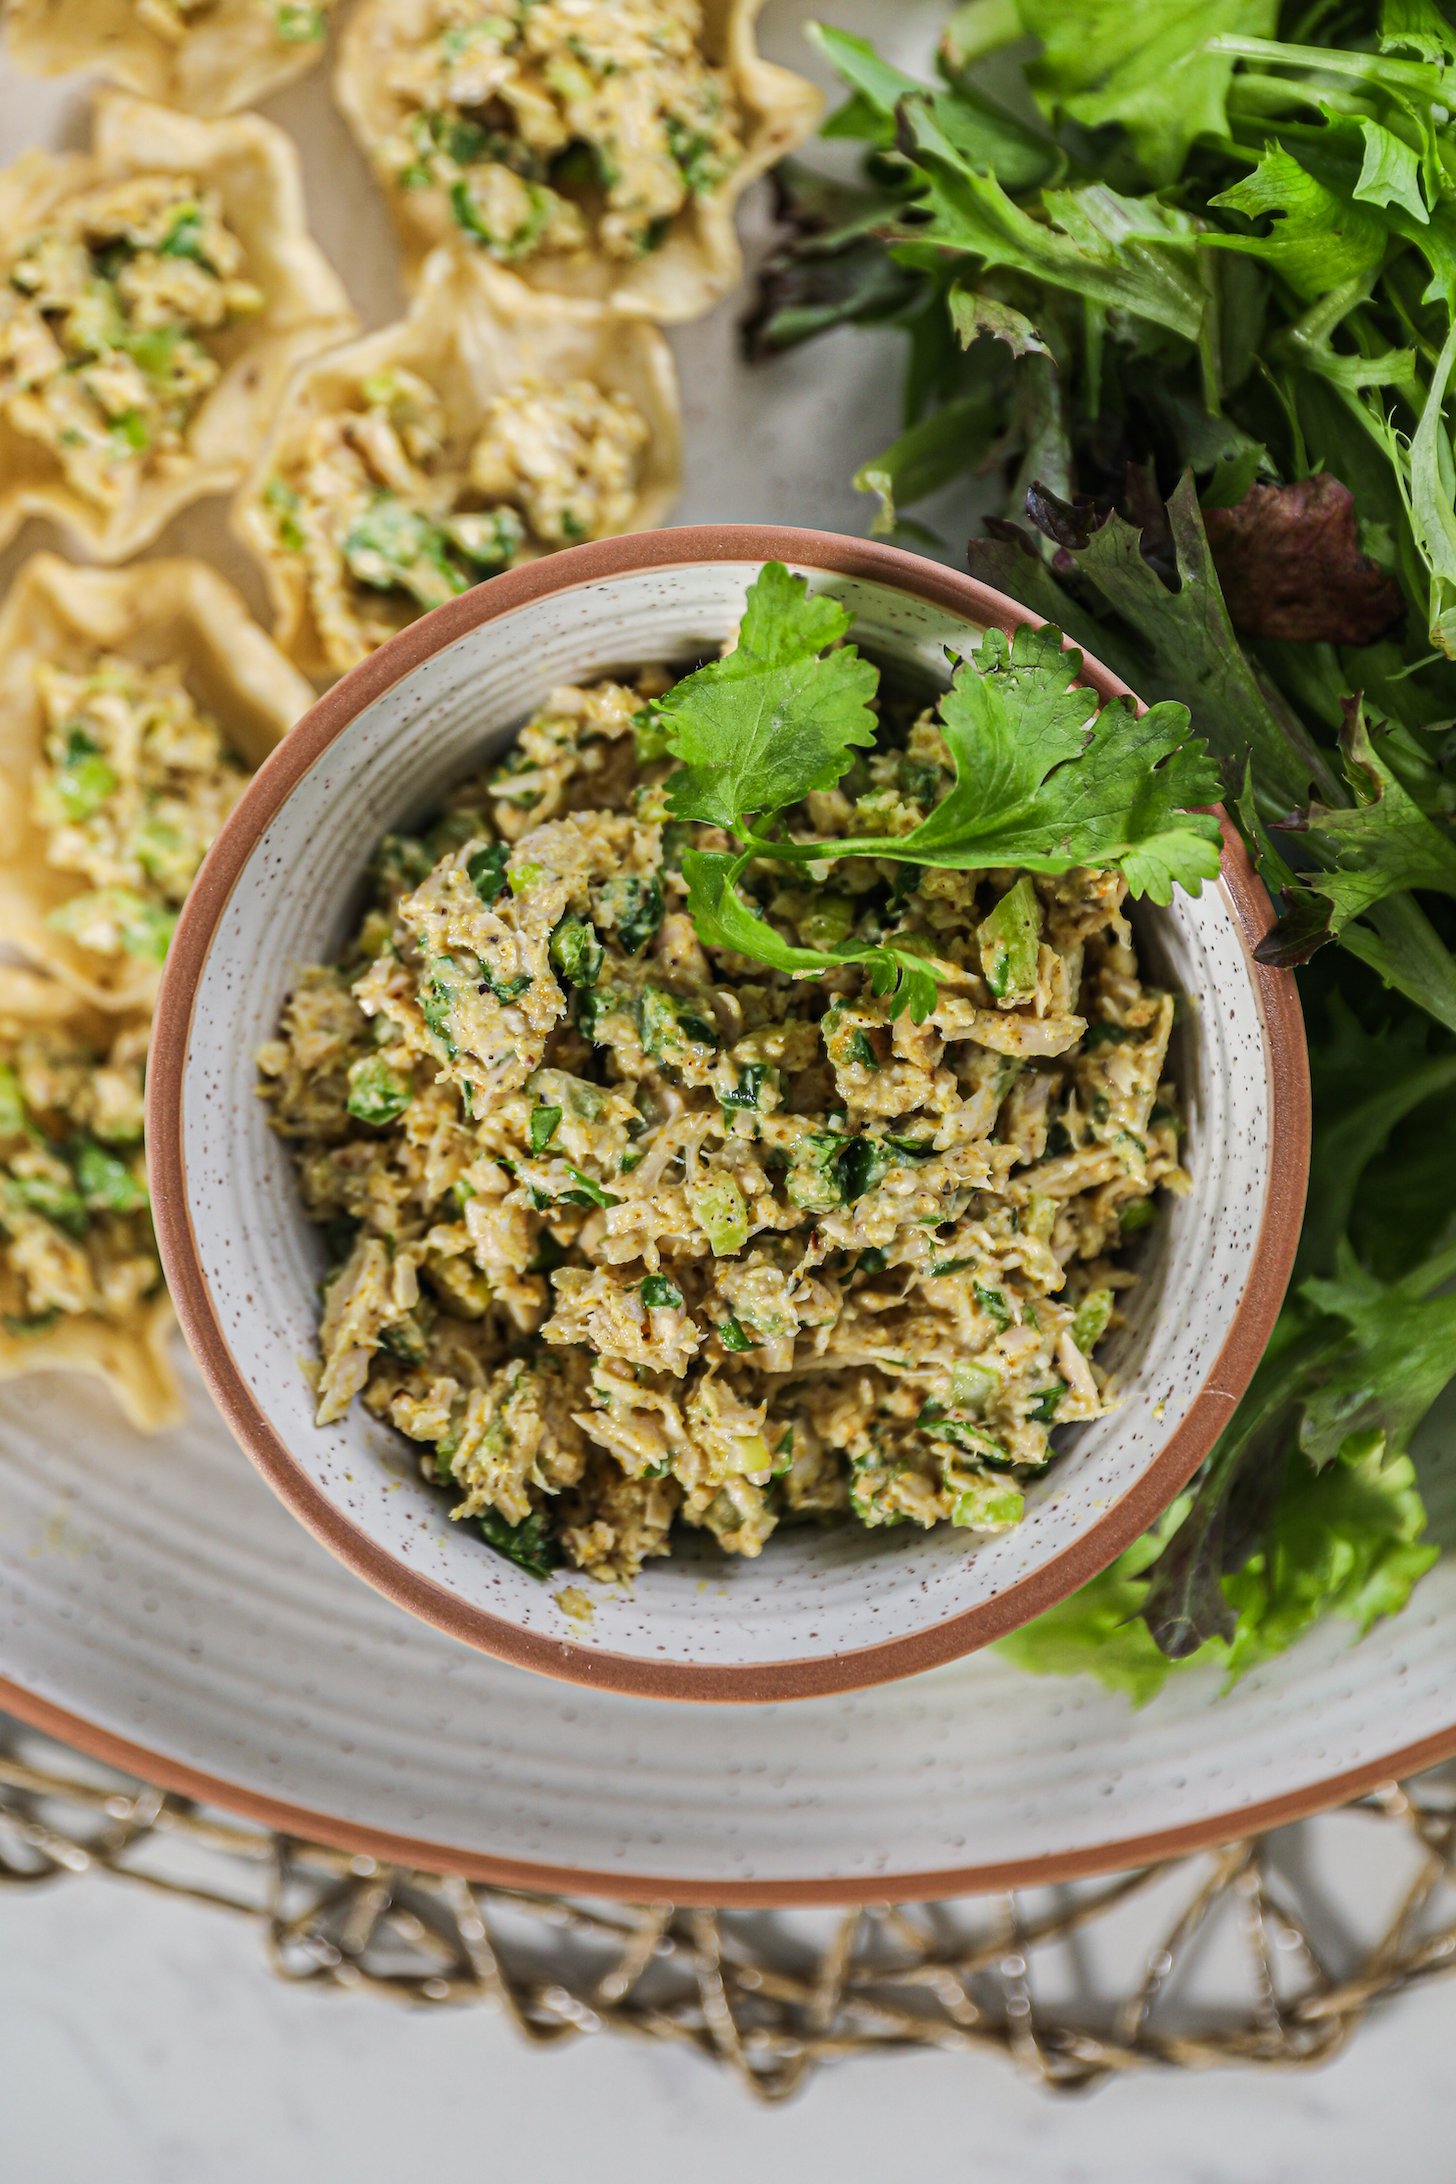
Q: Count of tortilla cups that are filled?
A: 6